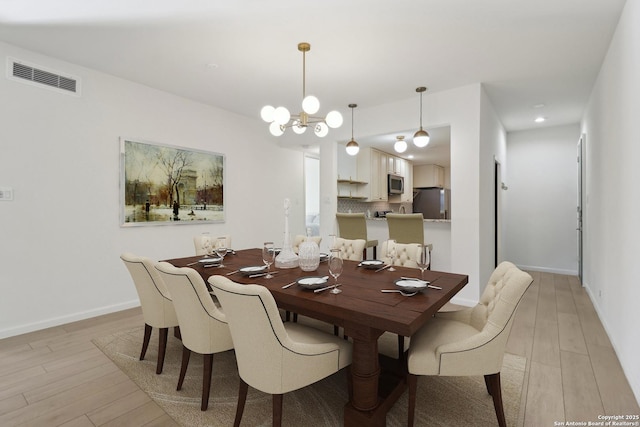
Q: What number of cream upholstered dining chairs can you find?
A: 8